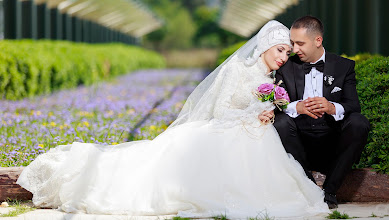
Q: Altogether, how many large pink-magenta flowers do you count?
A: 2